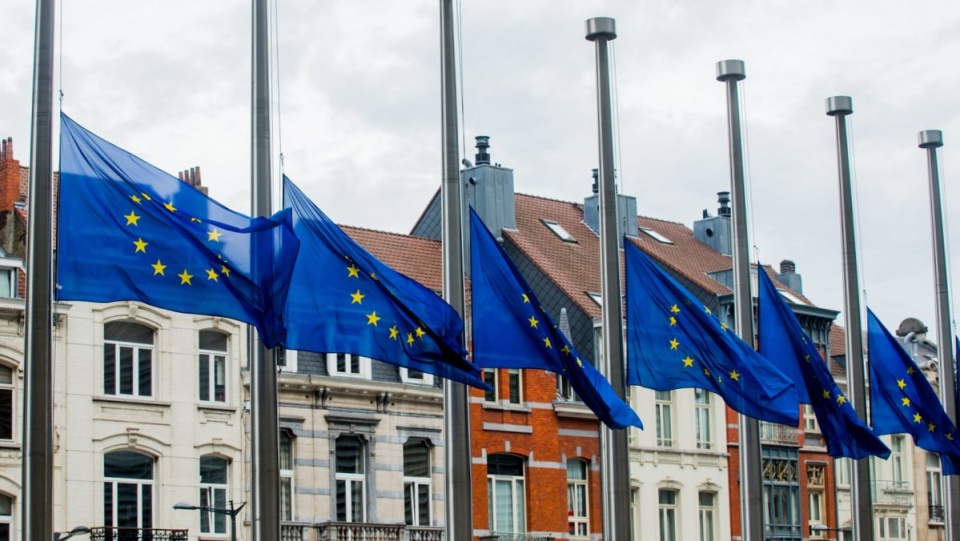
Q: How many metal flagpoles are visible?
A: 7